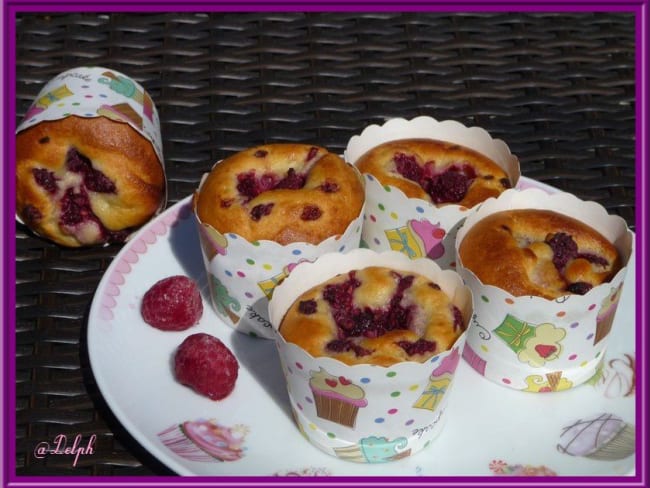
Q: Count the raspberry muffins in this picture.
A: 5